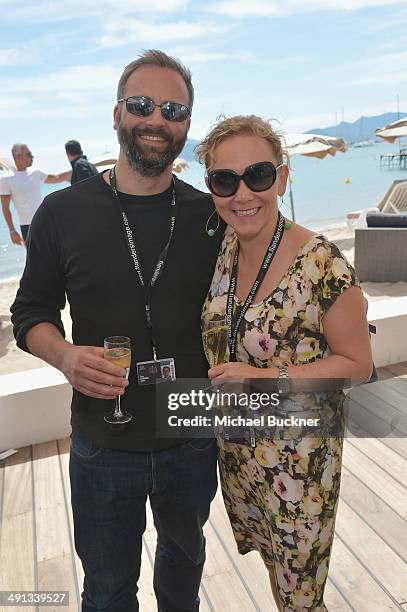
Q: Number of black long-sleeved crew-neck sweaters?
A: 1